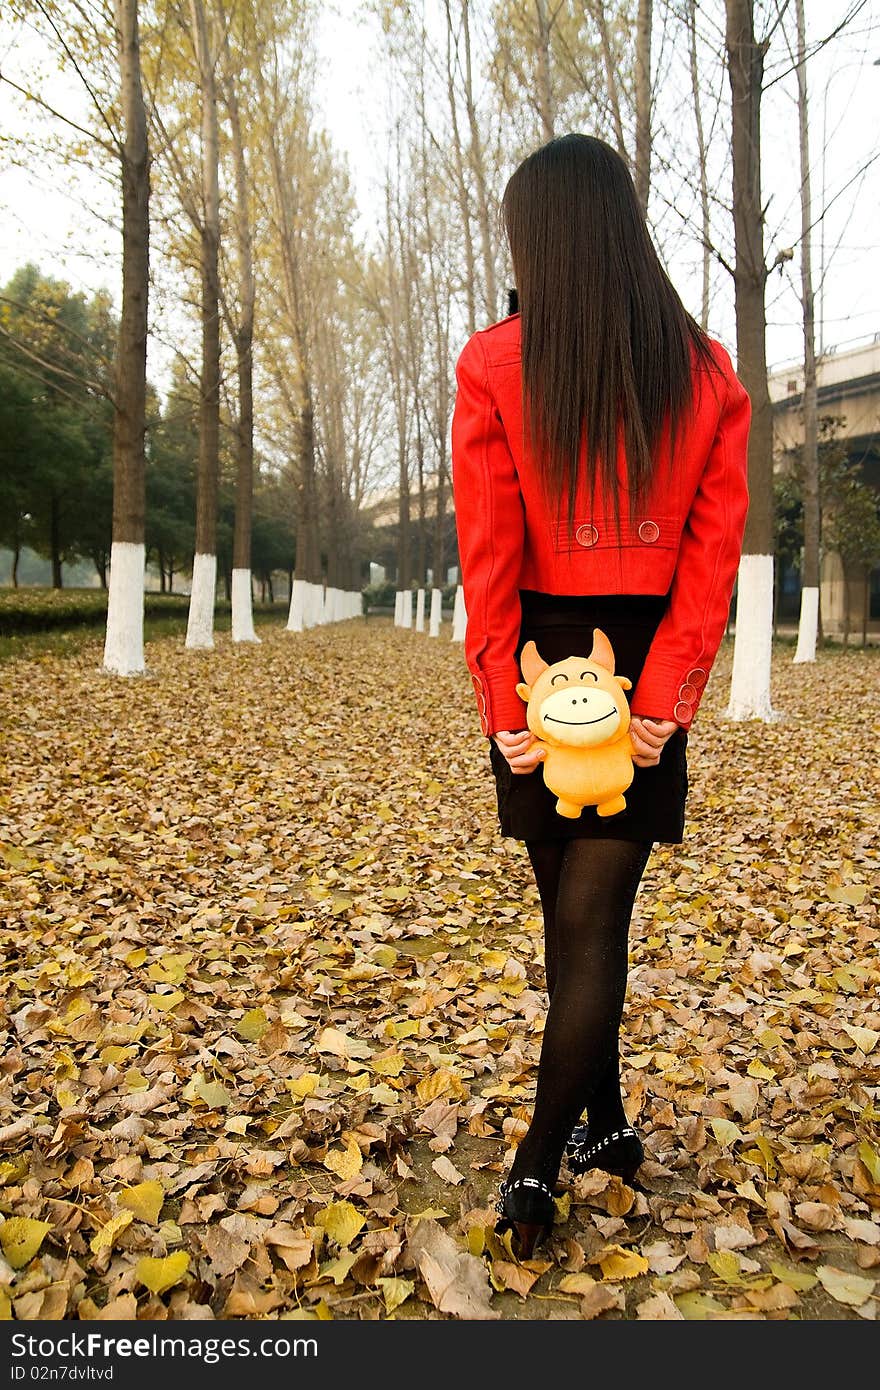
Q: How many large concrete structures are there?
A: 1